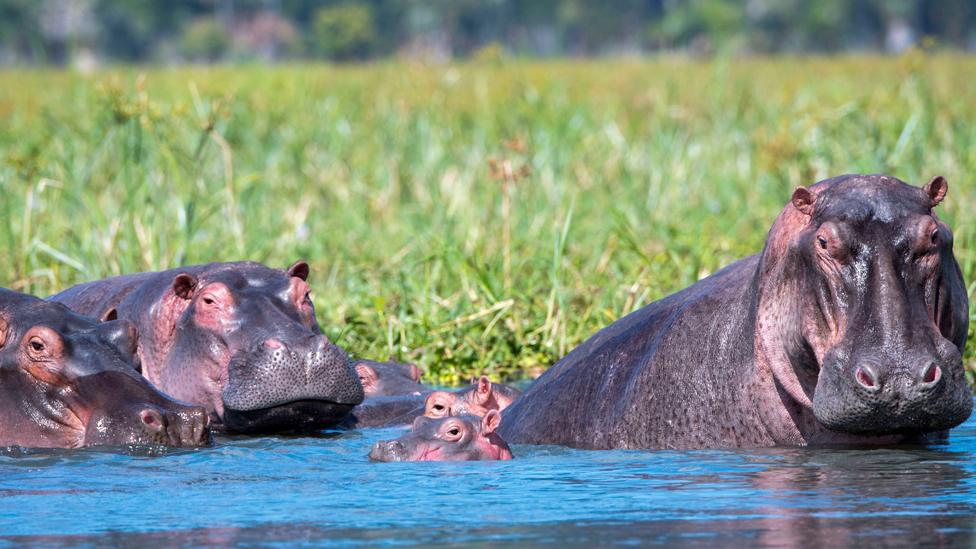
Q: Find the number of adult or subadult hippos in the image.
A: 4